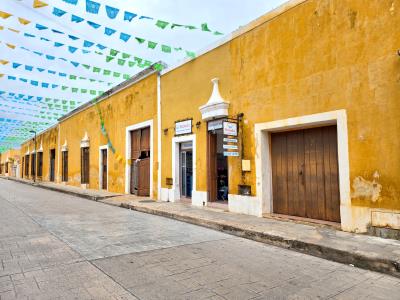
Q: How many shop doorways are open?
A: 2